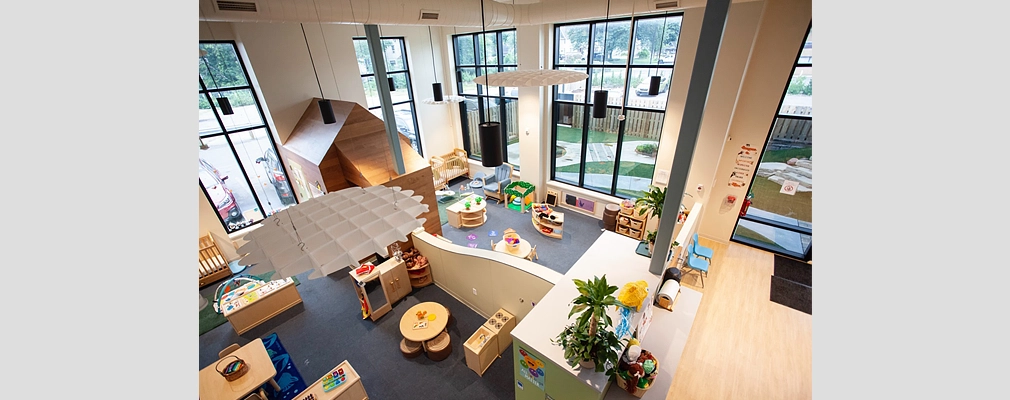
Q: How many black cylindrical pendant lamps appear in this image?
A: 7